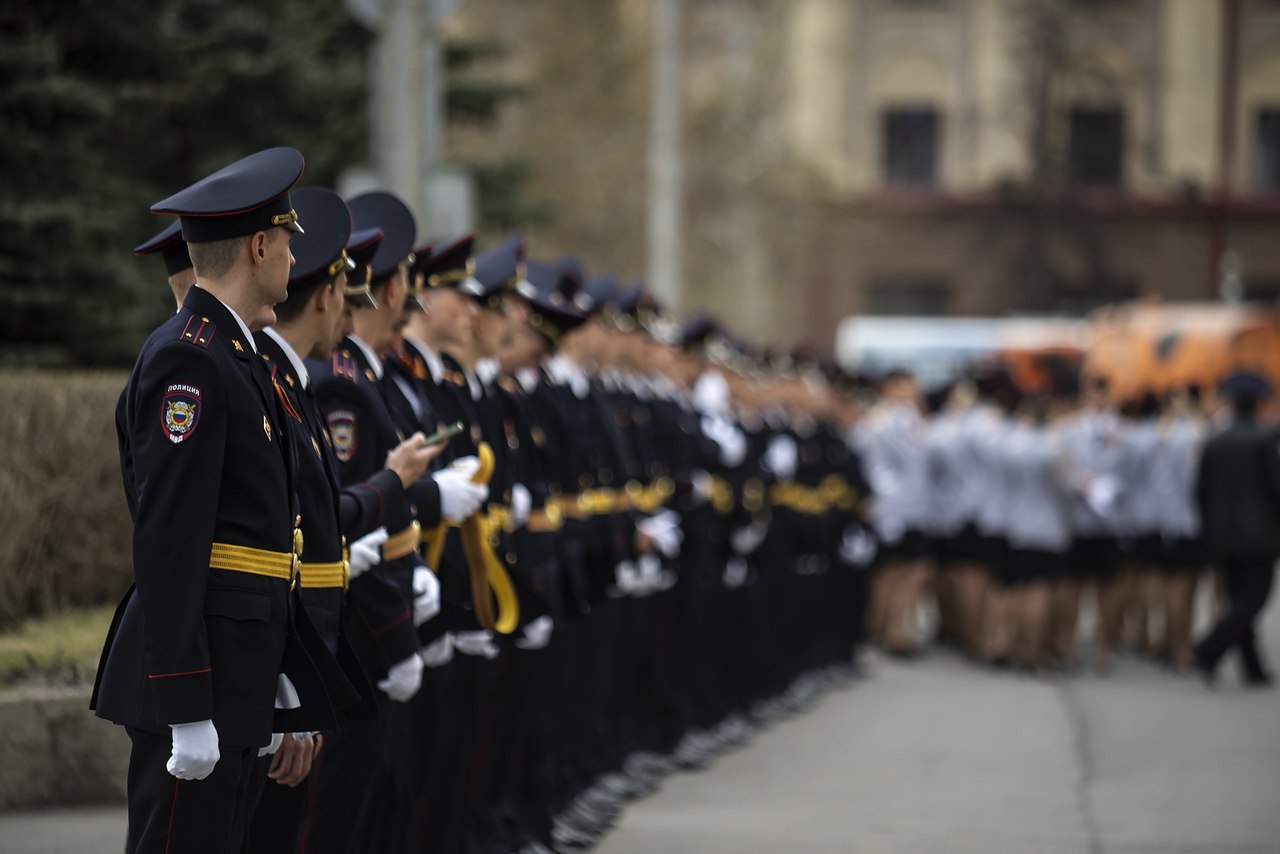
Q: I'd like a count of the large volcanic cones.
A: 0